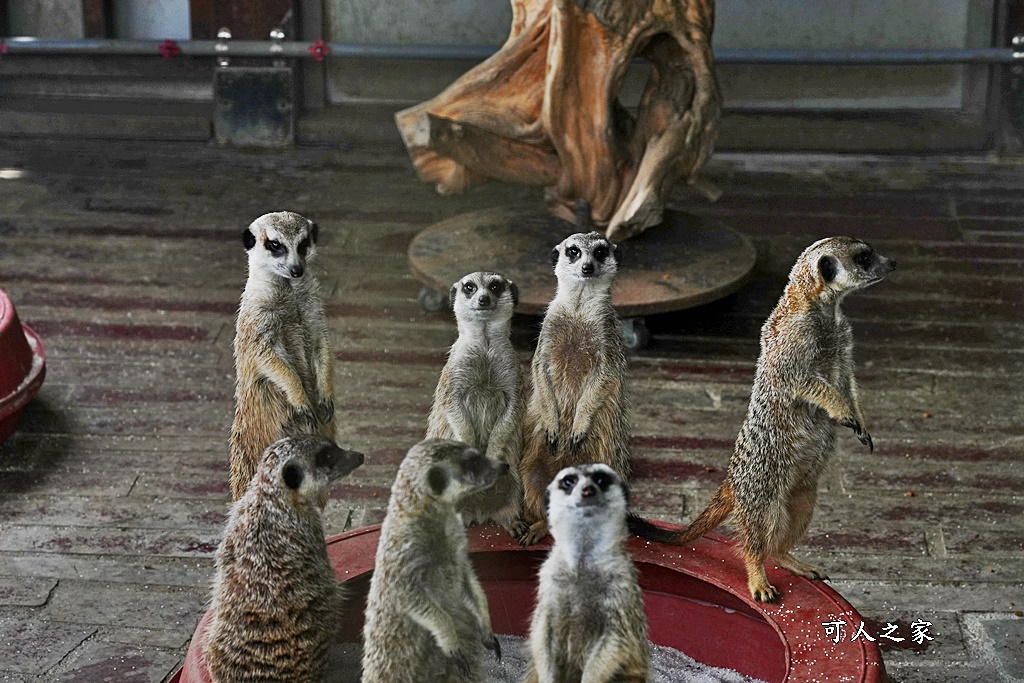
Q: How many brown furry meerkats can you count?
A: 7